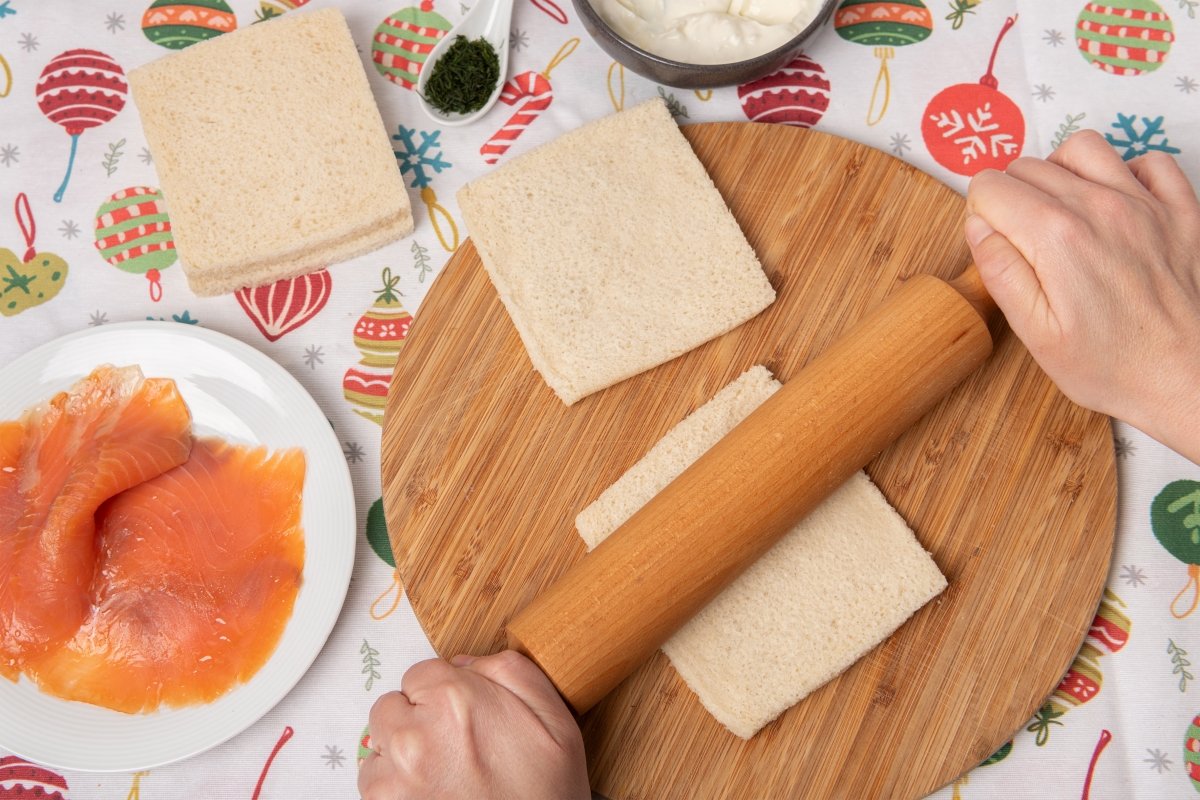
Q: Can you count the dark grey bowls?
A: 1